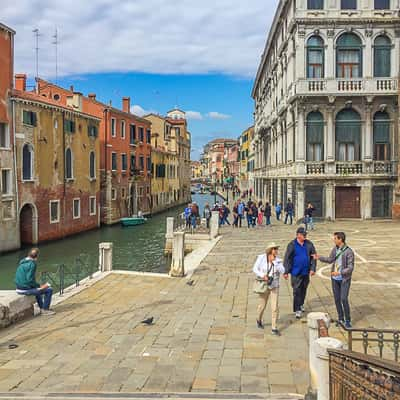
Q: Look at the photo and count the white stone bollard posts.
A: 6